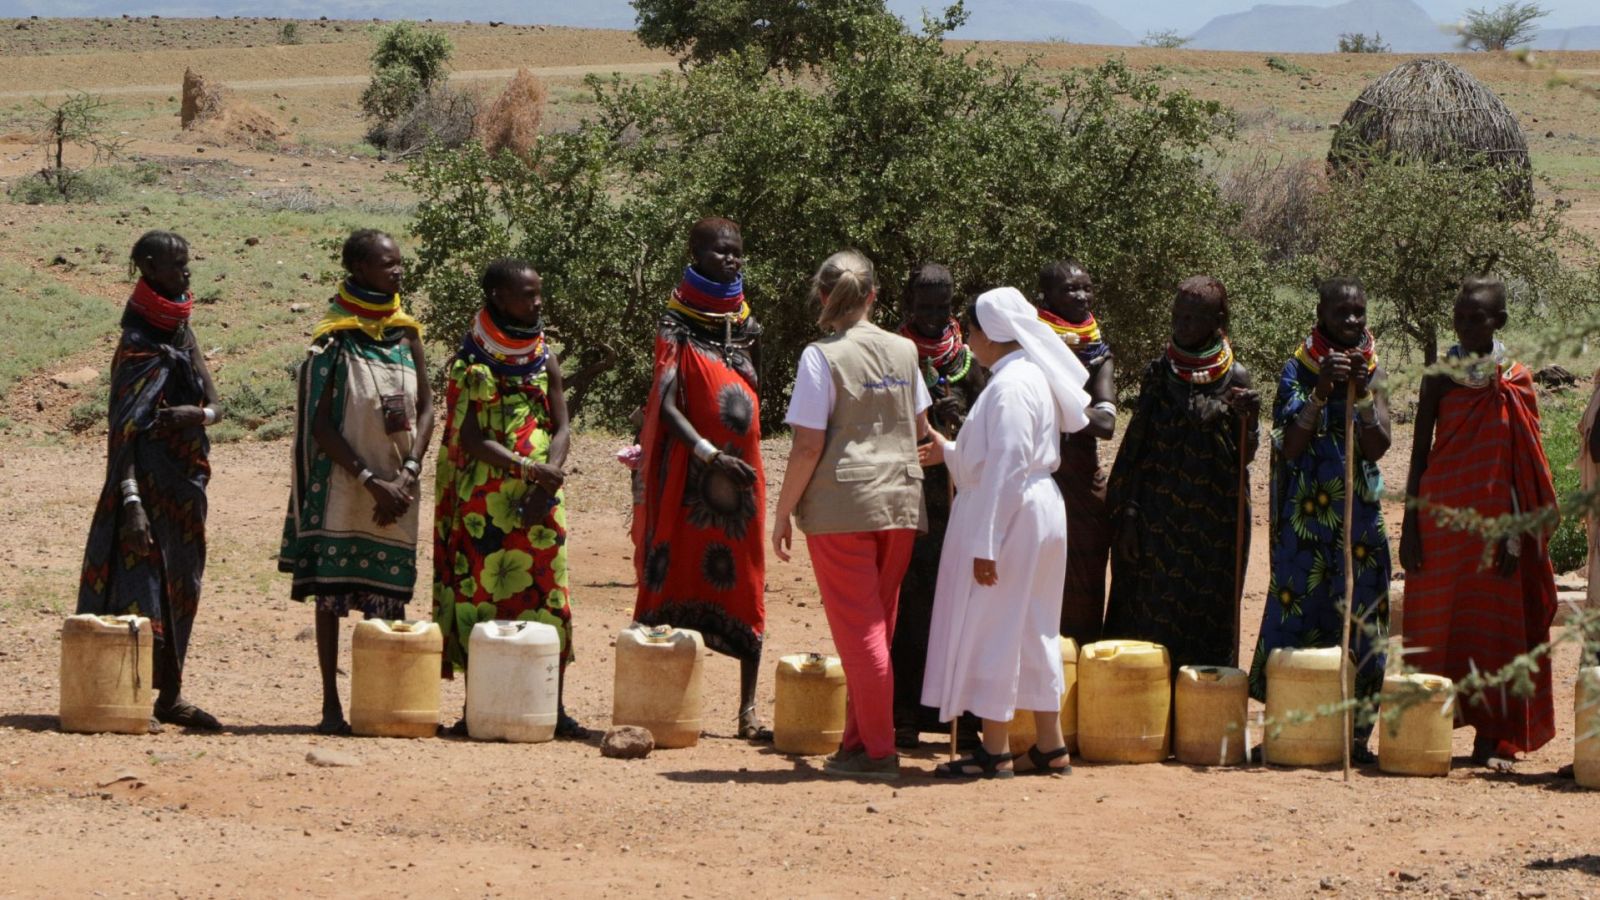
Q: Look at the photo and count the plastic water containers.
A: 11